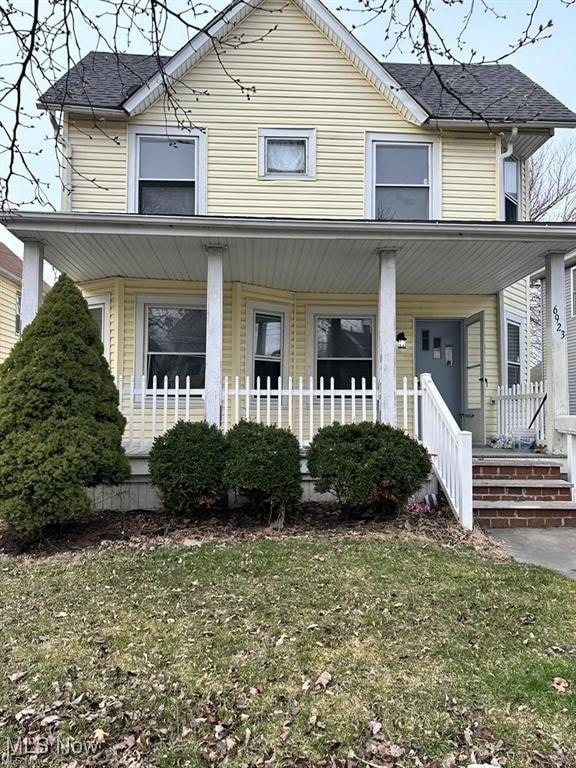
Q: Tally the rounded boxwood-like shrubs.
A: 3